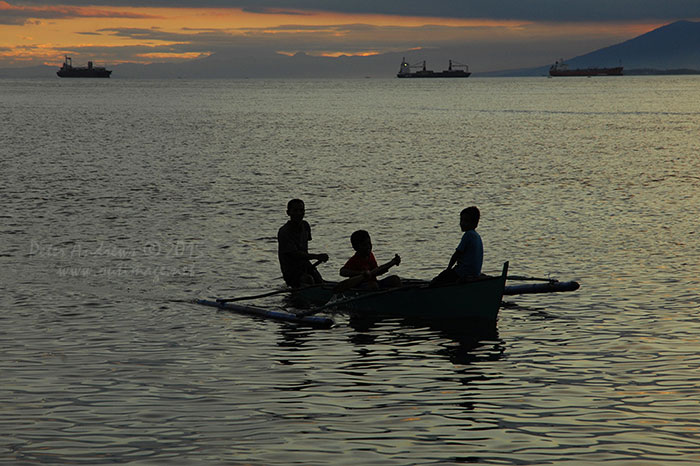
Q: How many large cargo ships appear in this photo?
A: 3